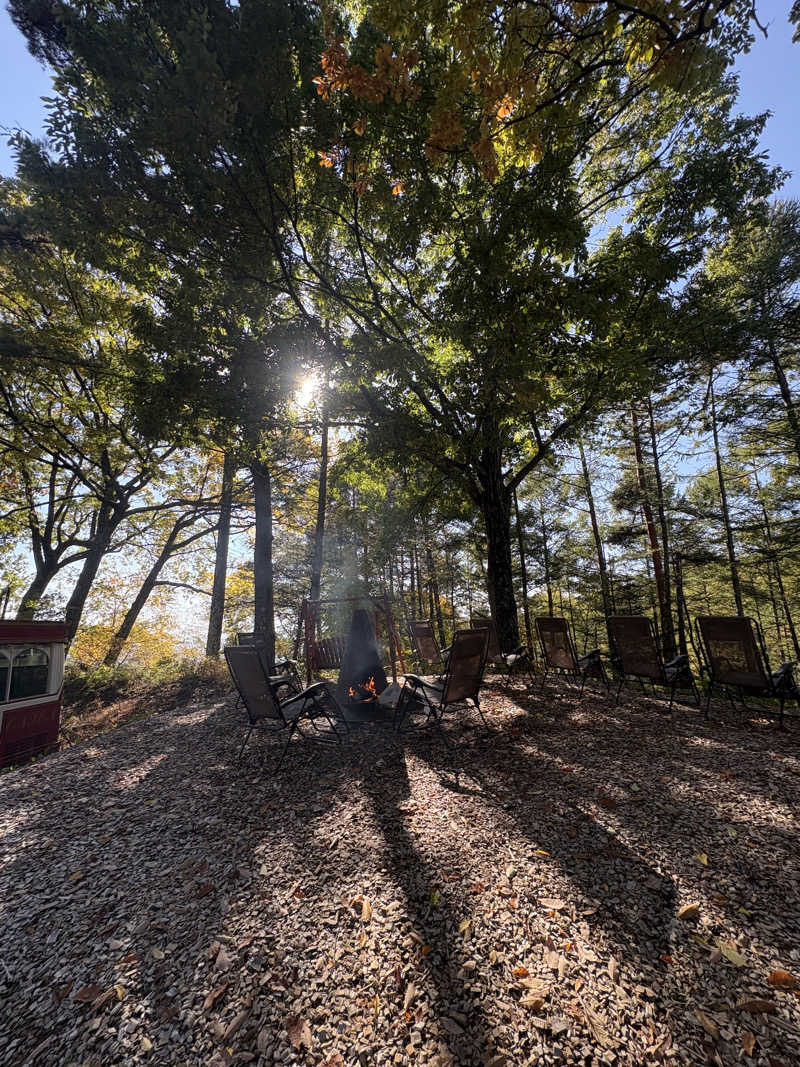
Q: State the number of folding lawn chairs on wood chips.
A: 8